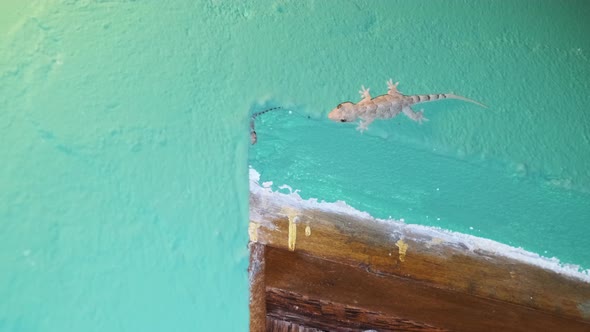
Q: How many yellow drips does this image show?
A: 4